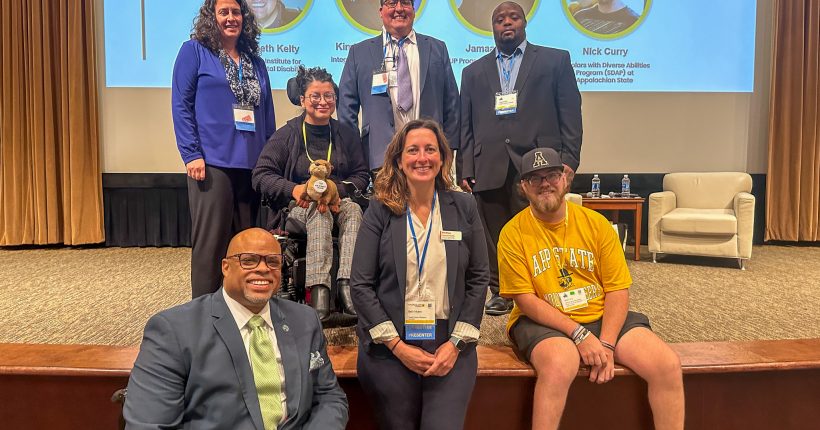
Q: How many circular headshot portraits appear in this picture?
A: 4